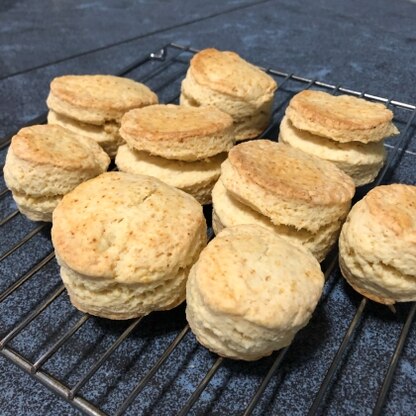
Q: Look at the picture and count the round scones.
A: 9